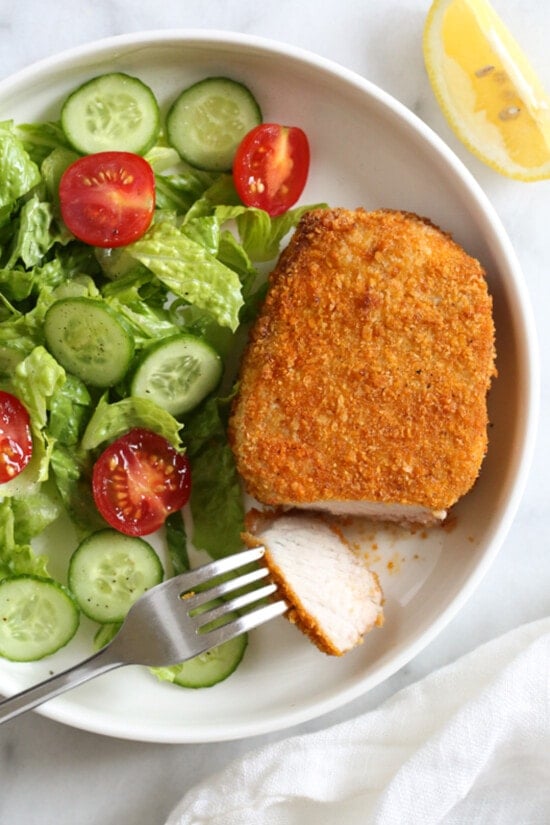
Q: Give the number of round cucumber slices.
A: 7